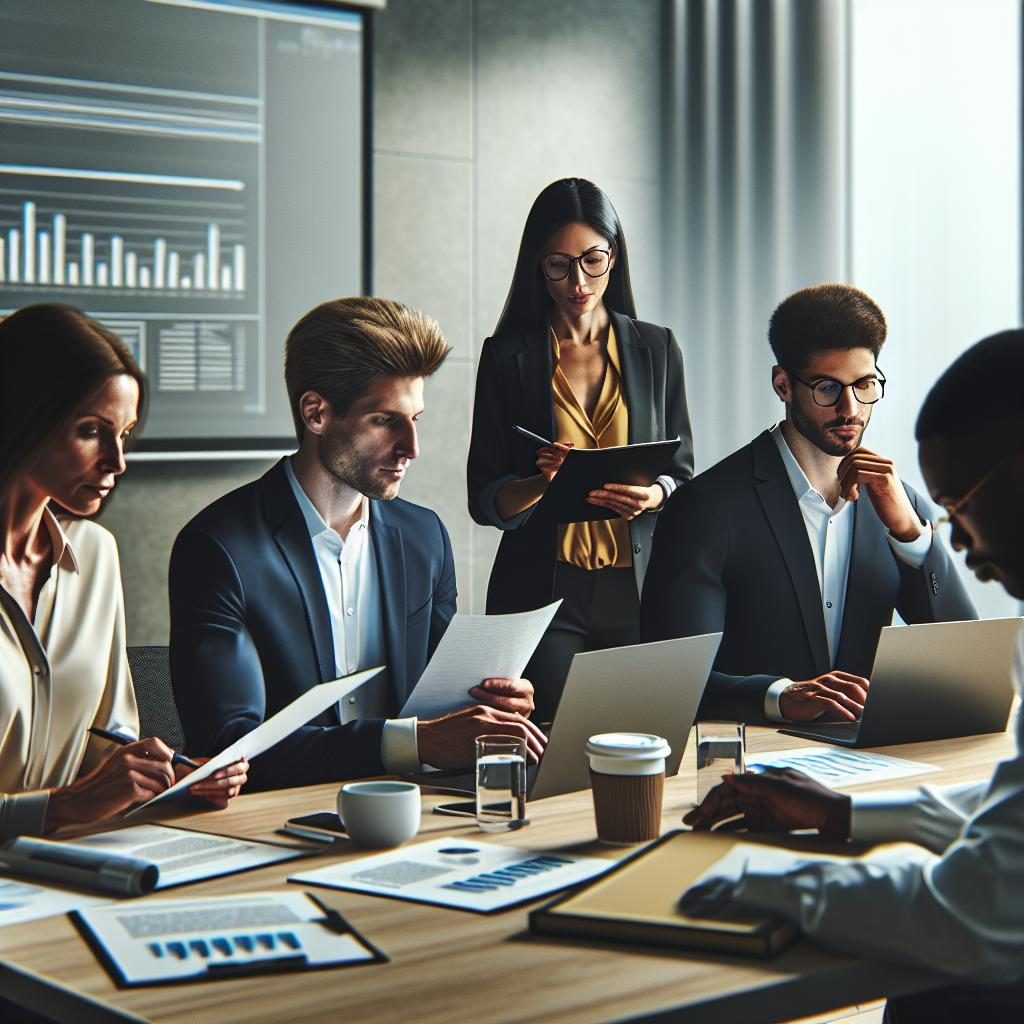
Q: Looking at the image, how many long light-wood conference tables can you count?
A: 1